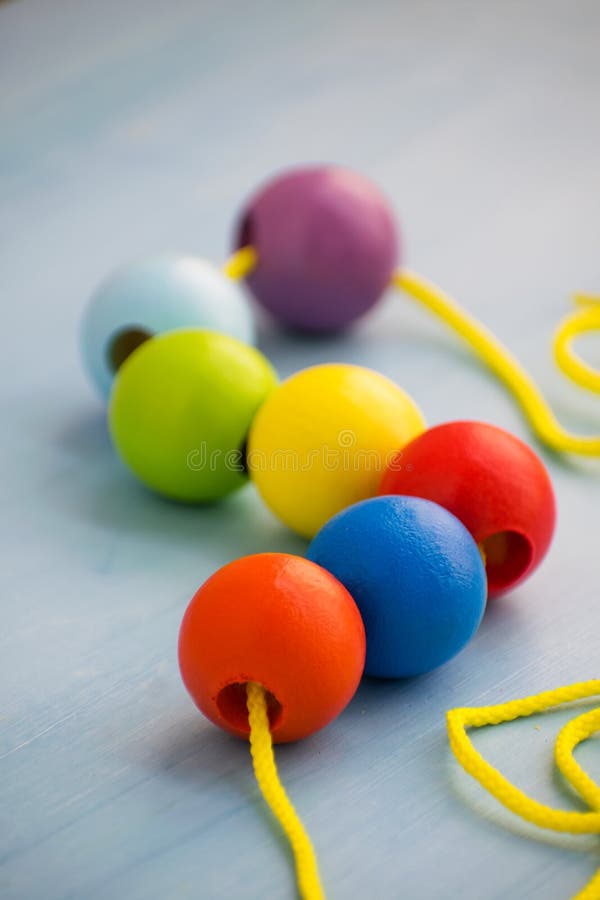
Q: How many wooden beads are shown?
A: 7